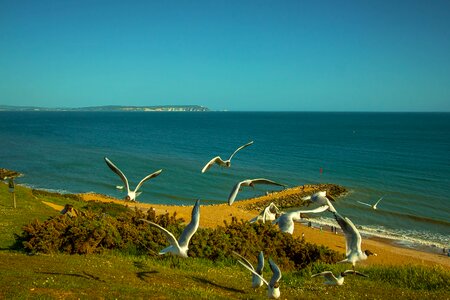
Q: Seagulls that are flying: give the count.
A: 12